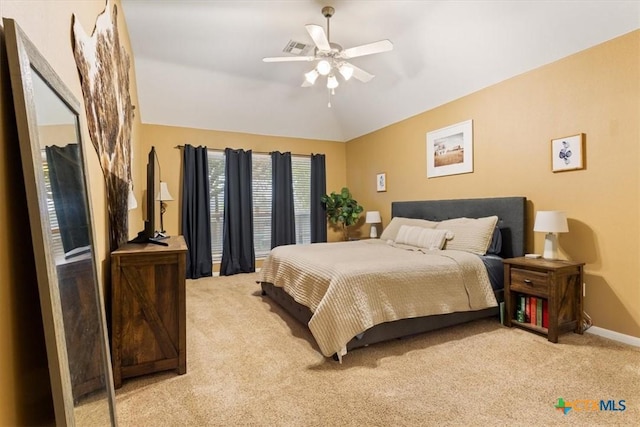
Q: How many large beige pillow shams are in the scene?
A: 2